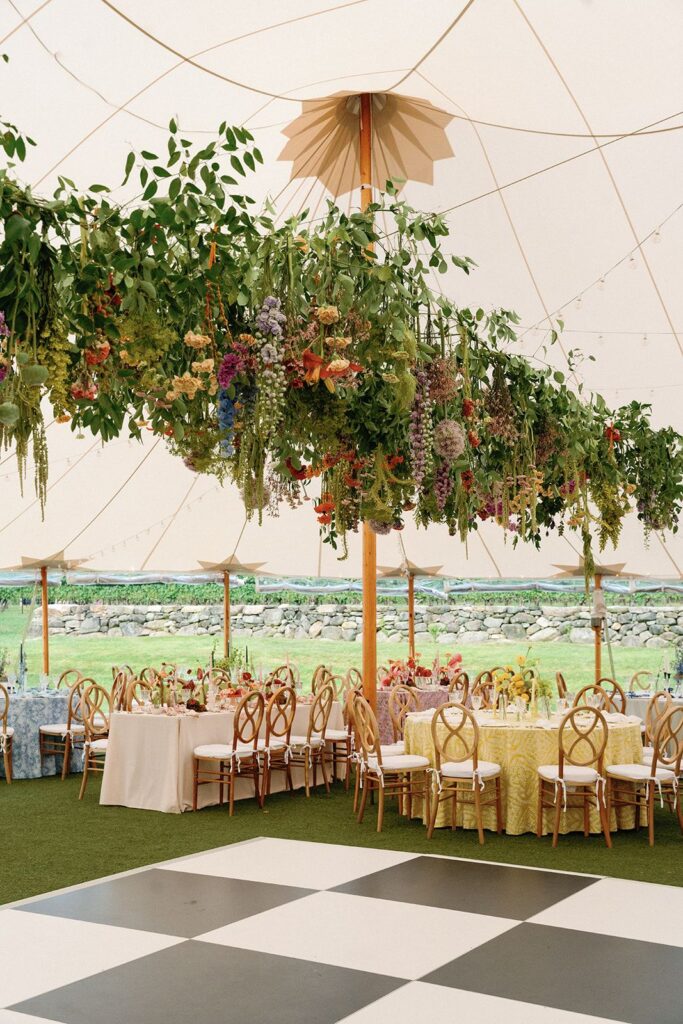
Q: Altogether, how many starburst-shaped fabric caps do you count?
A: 5